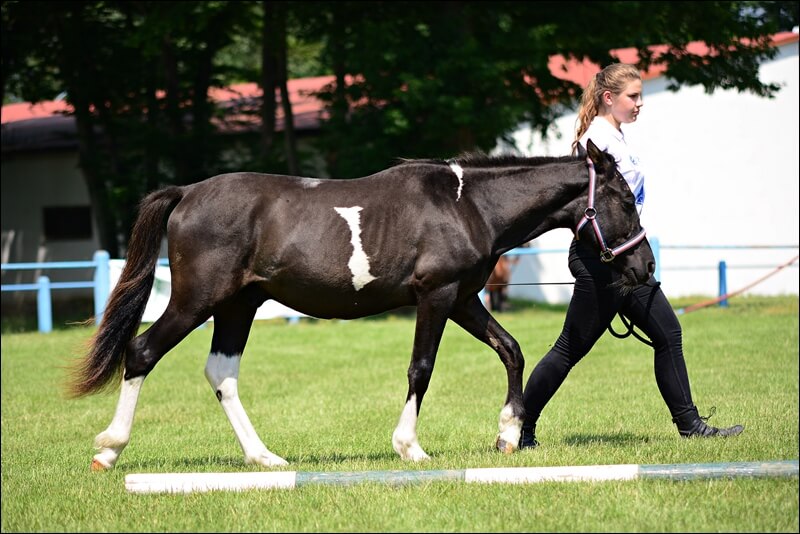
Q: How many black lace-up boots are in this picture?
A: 2